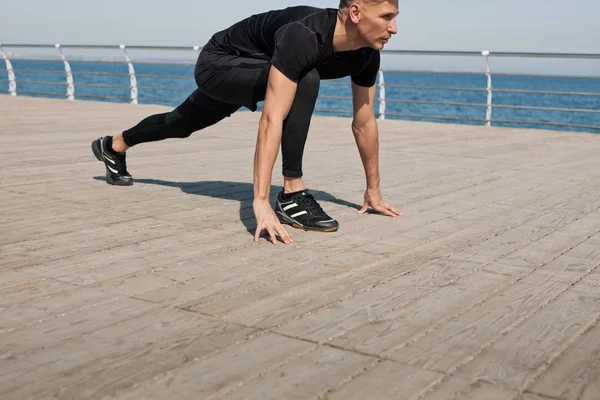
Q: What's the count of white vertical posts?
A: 5